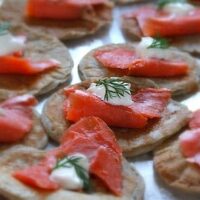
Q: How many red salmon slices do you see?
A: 8